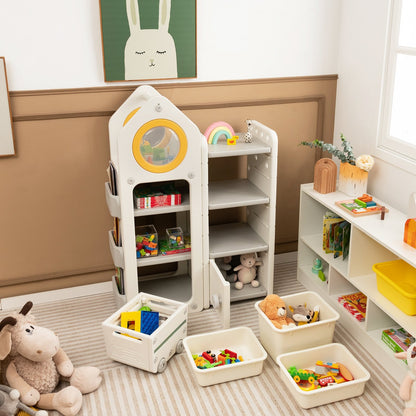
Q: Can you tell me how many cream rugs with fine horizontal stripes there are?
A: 1